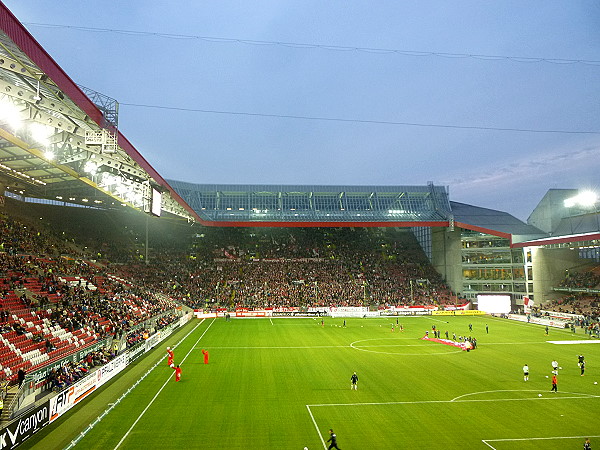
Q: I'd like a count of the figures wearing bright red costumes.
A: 3